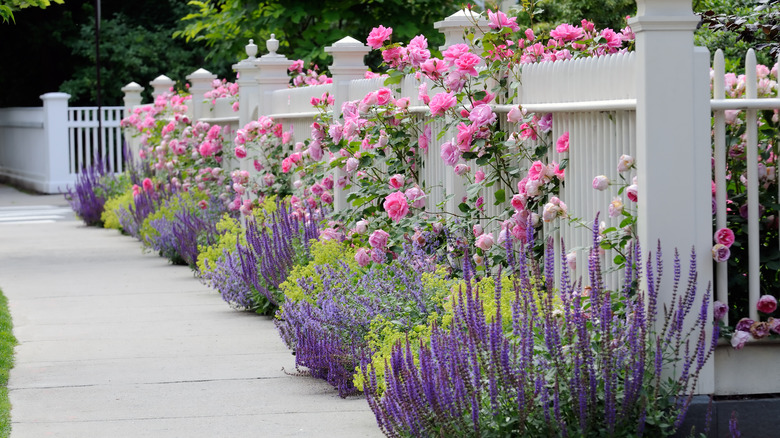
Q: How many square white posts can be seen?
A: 9